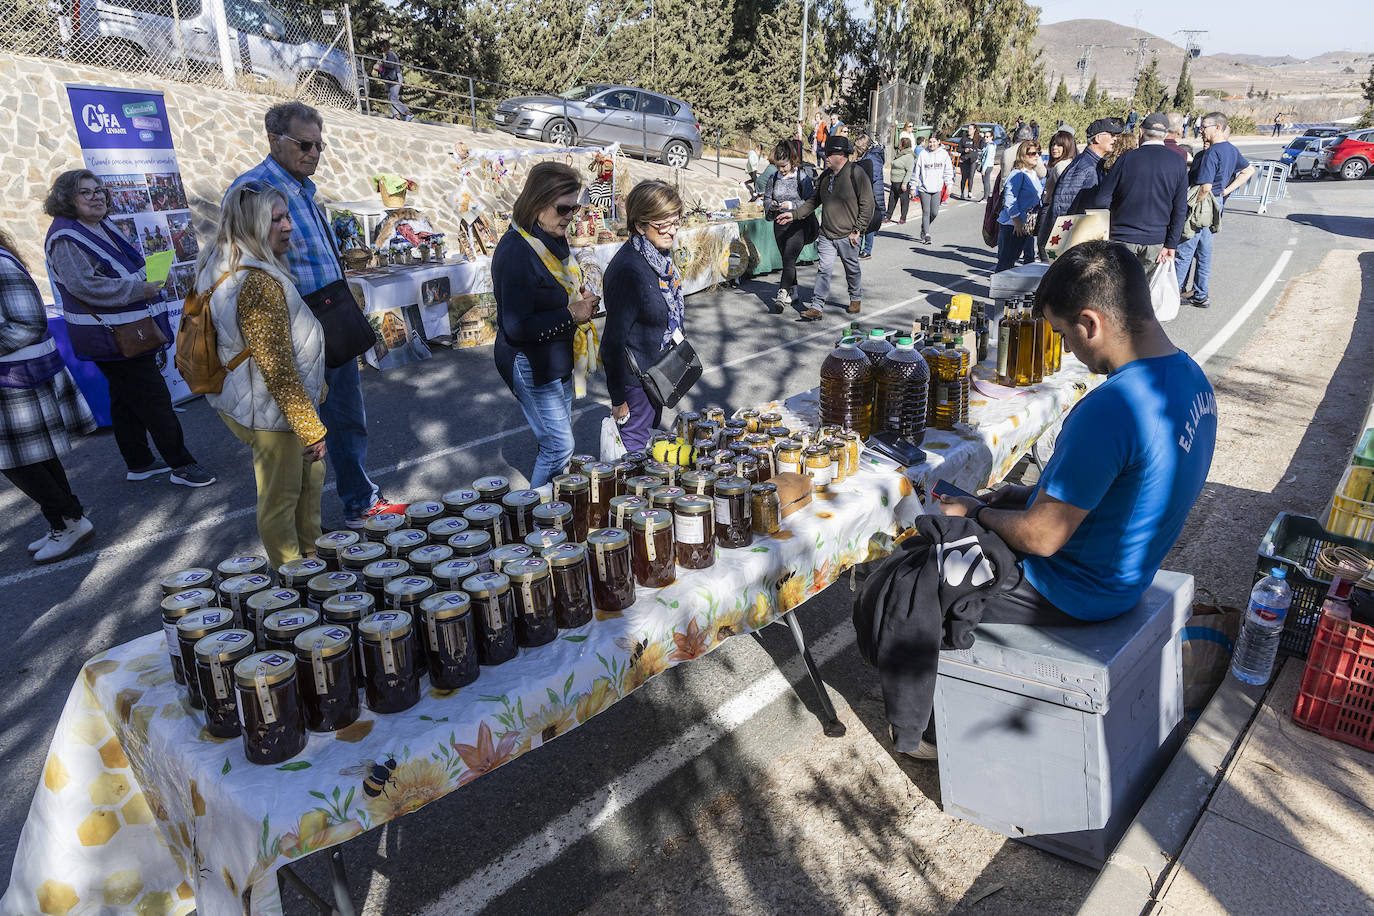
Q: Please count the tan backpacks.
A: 1